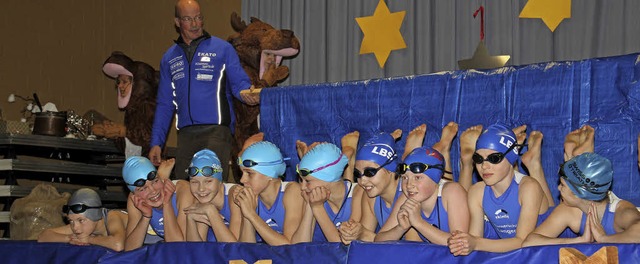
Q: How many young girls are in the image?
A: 9